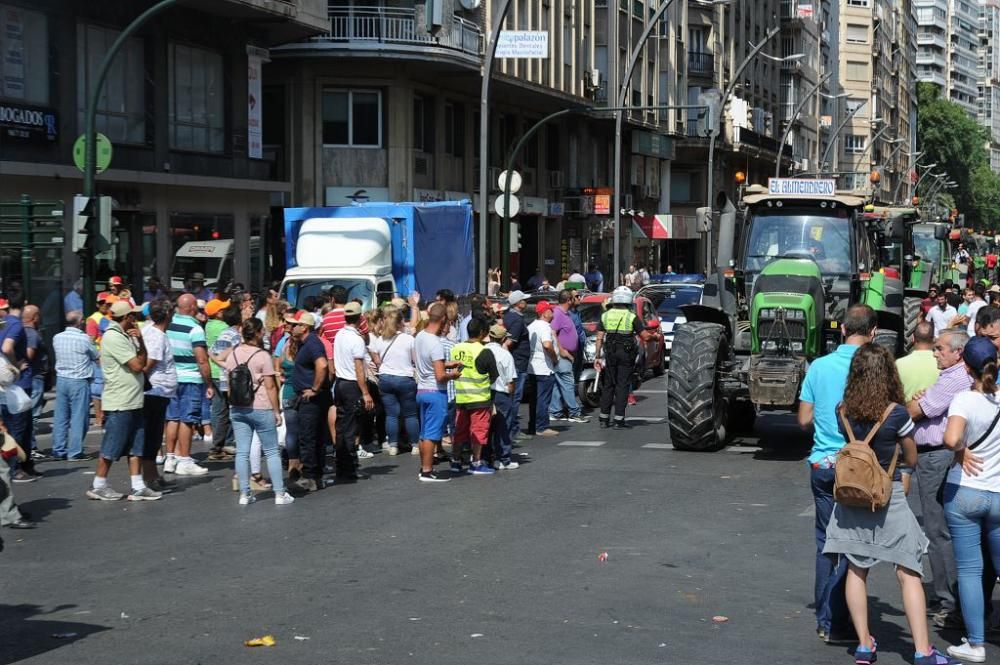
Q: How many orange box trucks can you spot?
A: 0